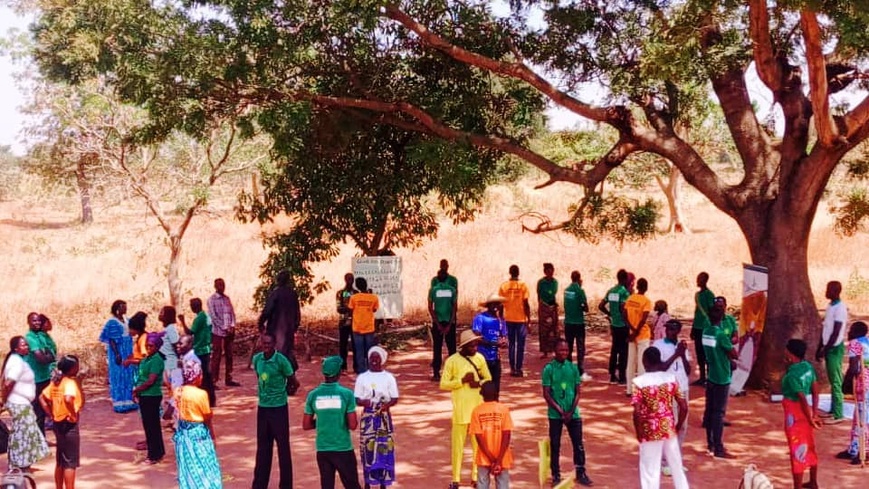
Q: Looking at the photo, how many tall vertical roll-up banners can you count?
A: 1